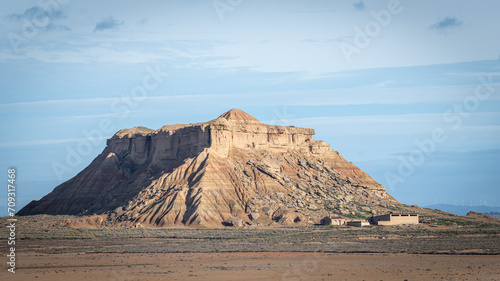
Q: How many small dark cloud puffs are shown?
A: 4